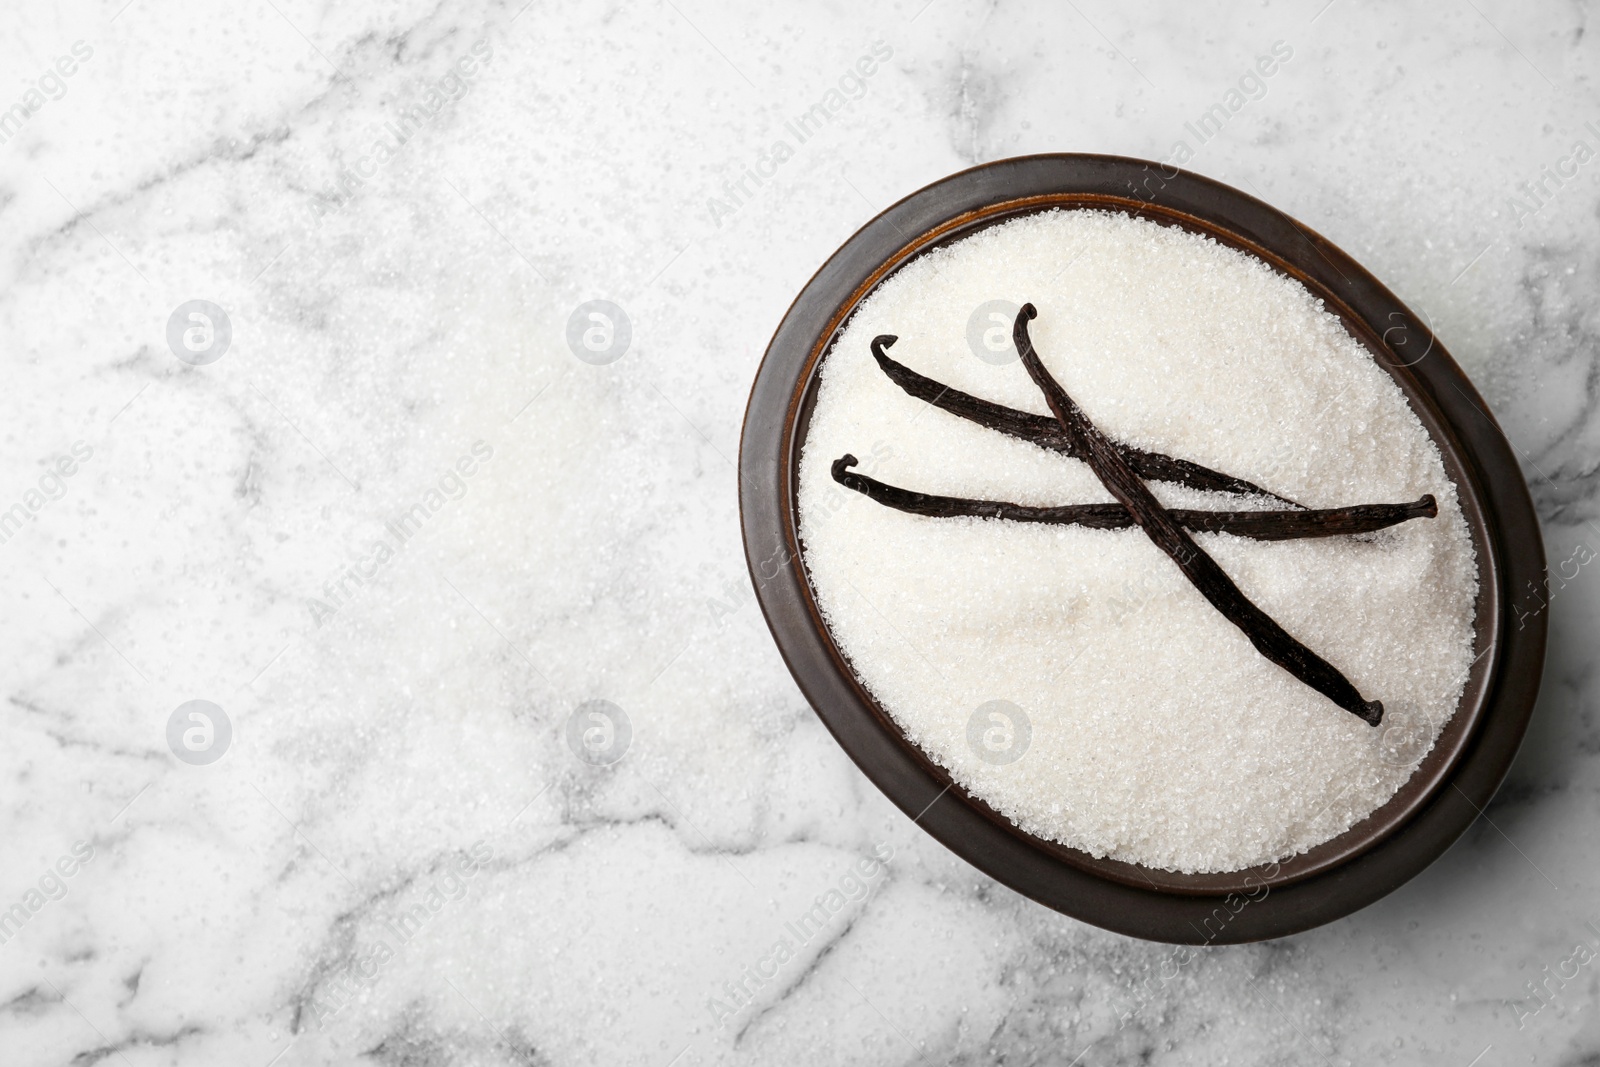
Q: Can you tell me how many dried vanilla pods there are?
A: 3